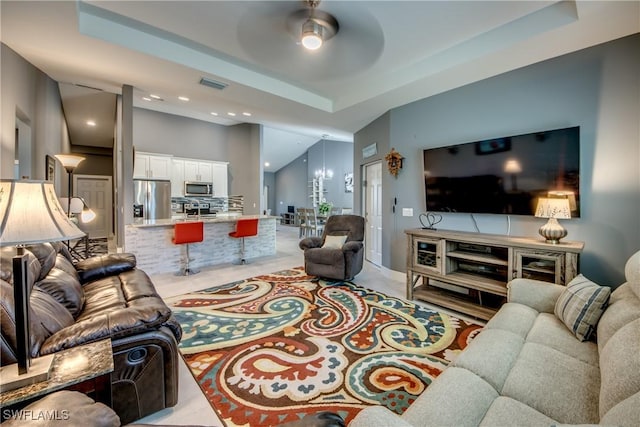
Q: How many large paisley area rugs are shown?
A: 1